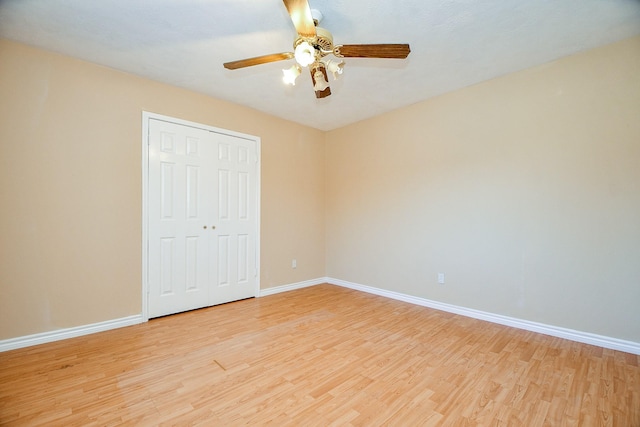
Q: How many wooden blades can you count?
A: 4